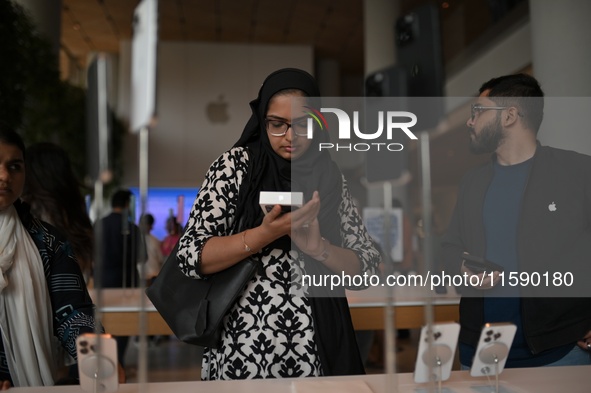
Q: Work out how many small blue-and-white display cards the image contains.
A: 1